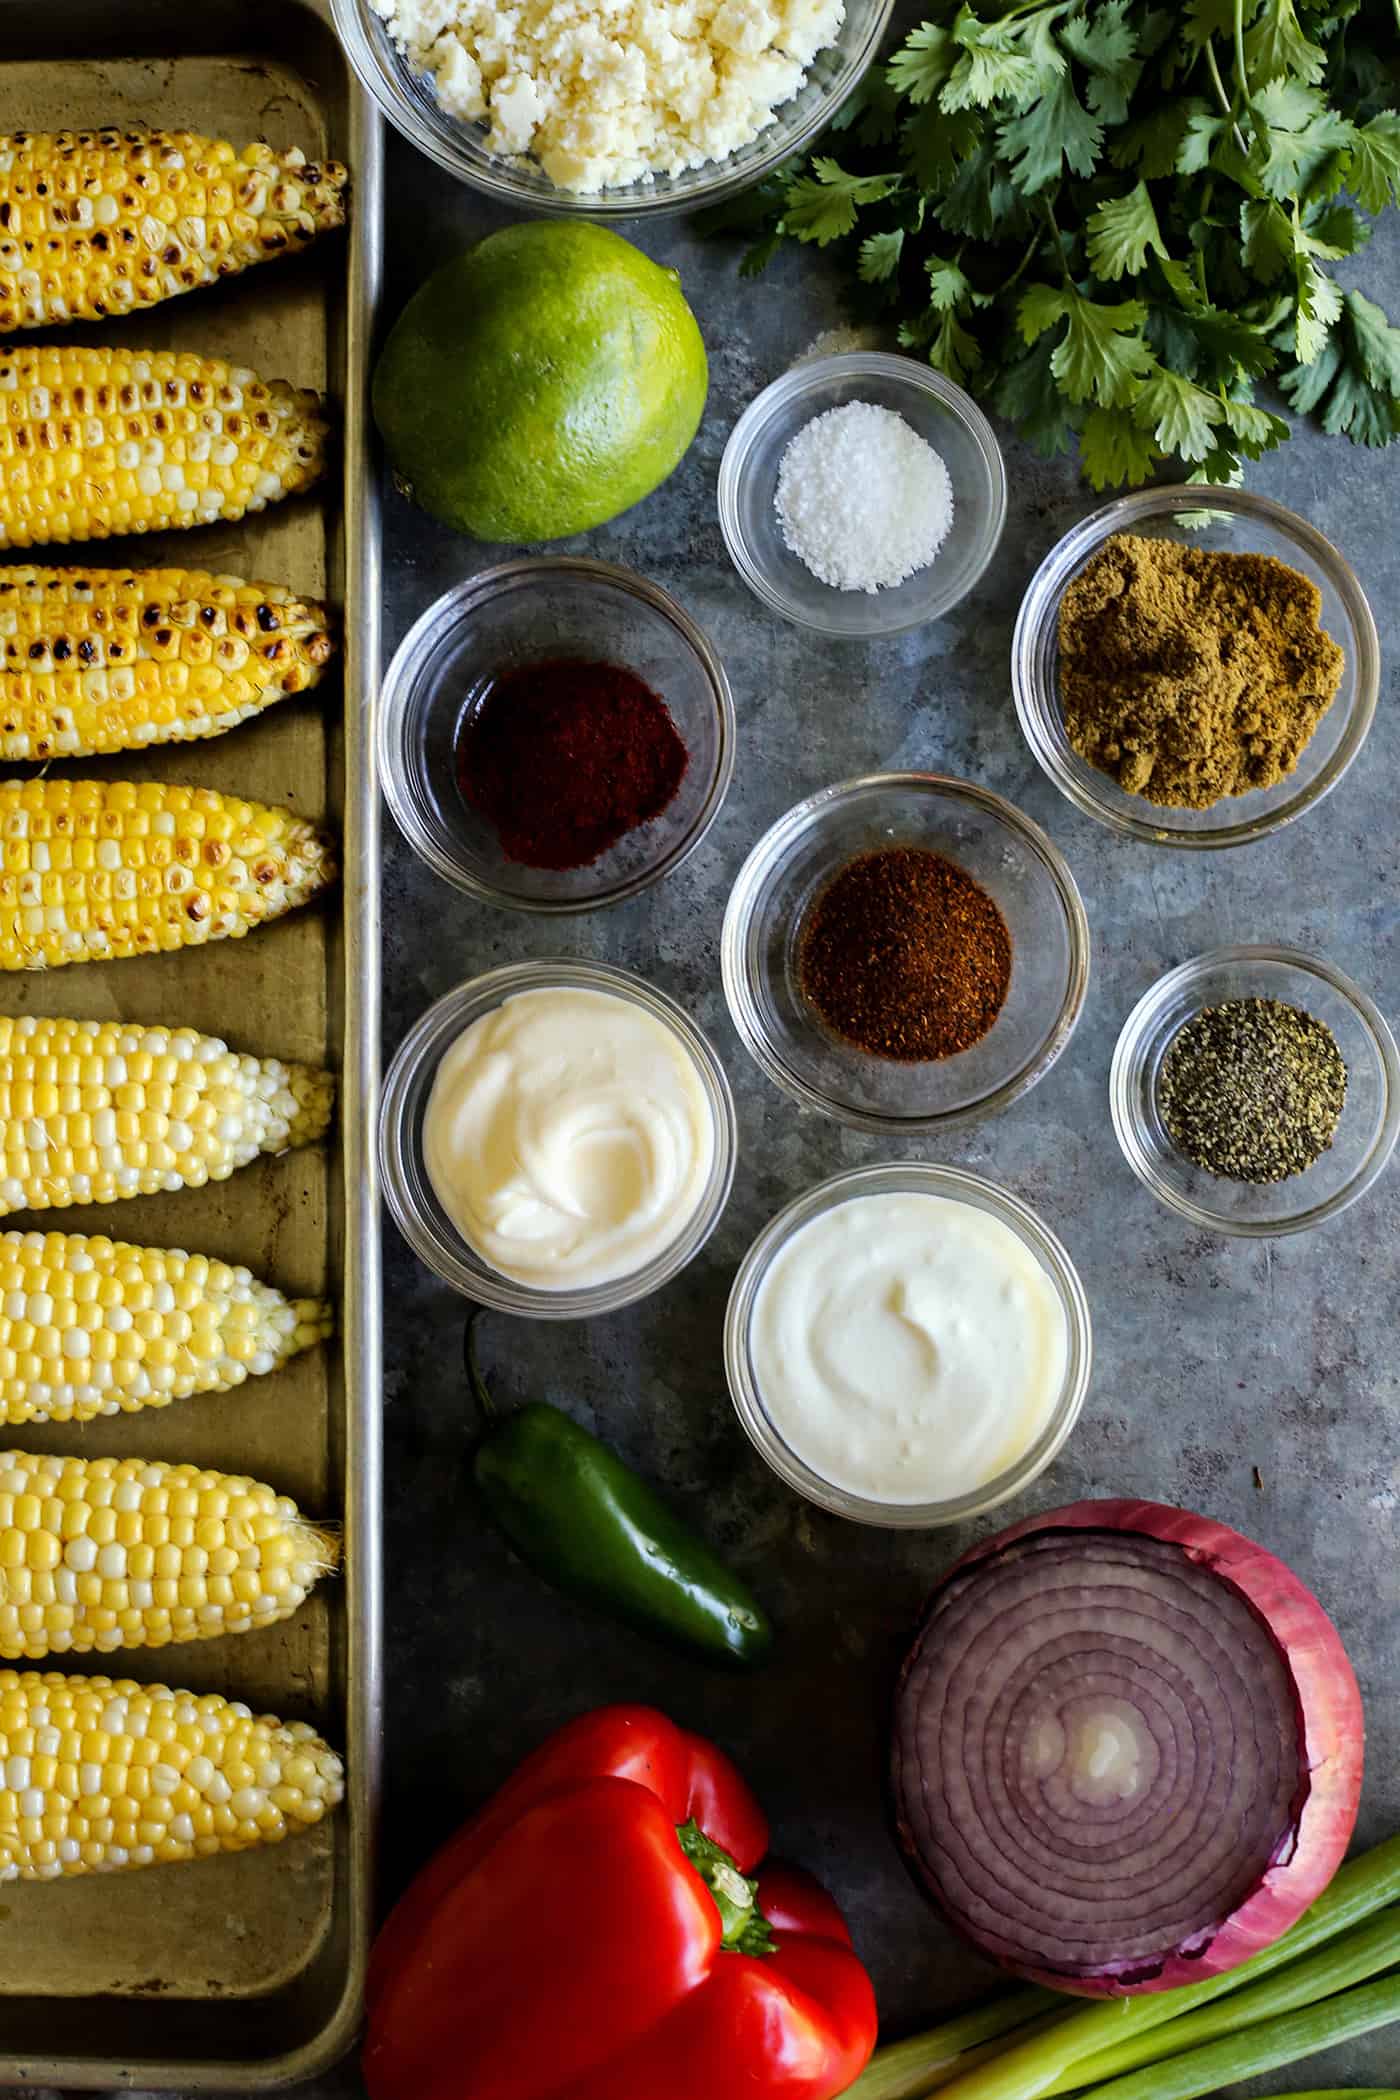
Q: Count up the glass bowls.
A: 8